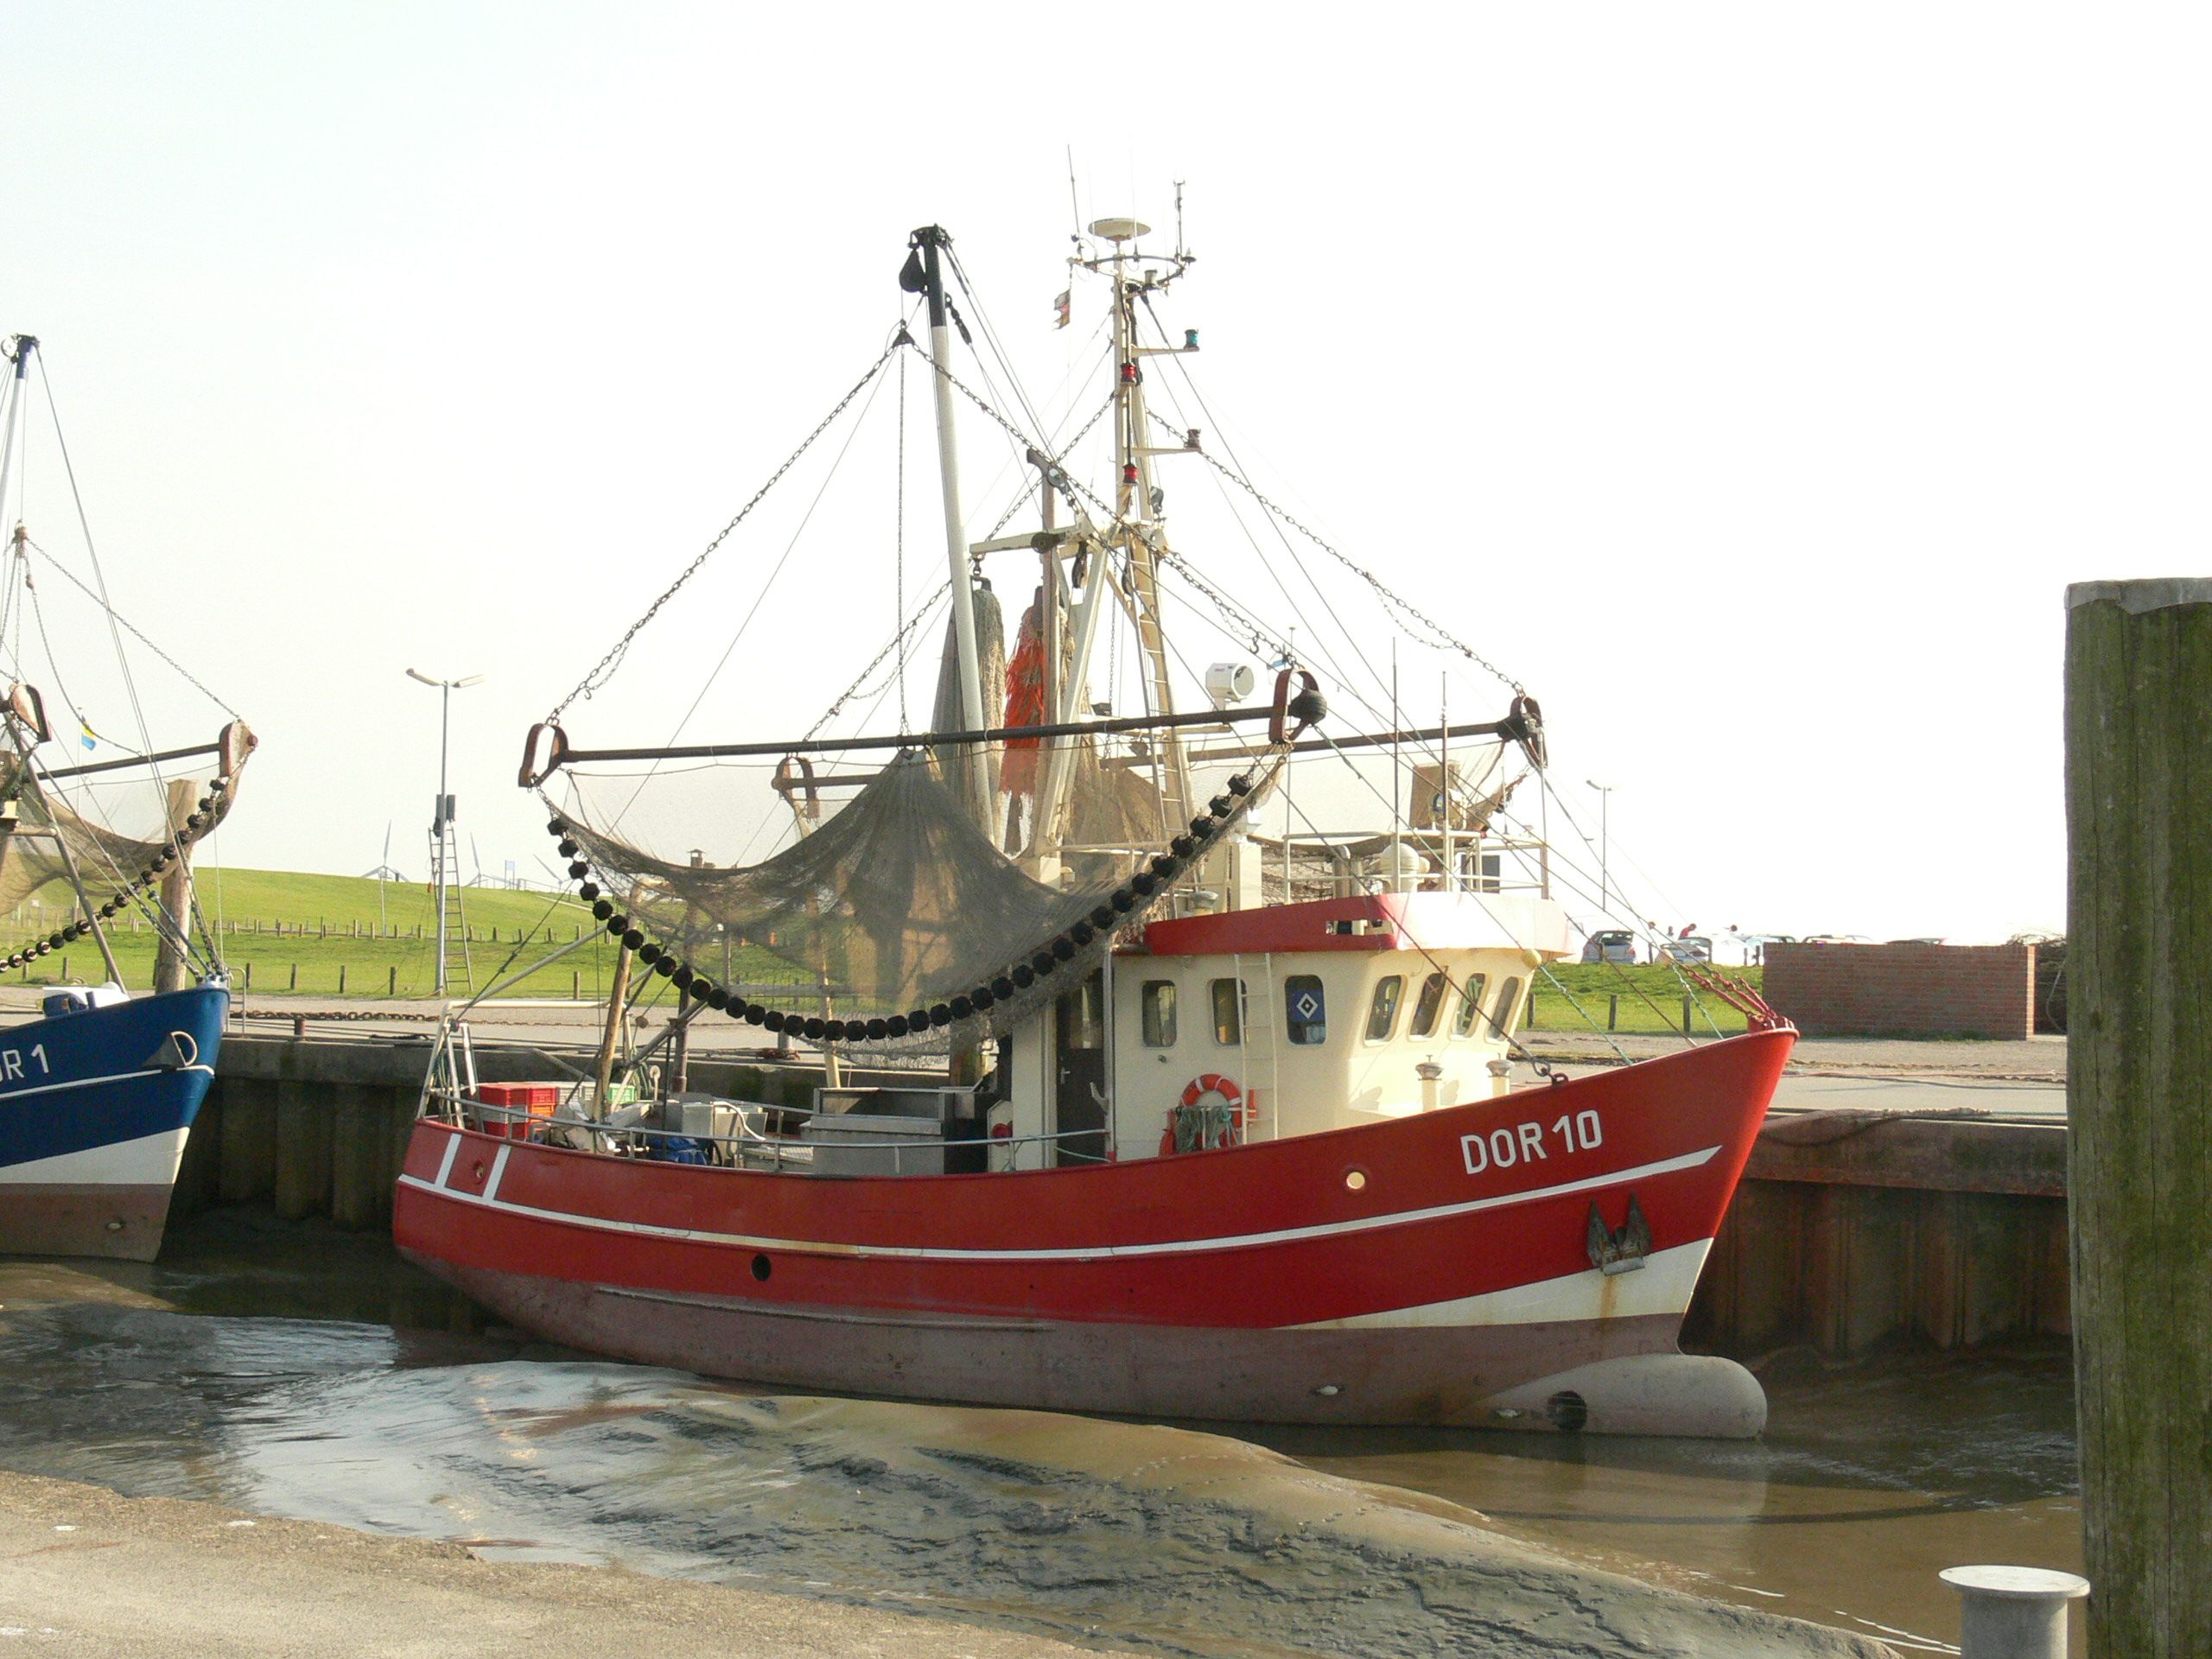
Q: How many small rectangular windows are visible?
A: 7